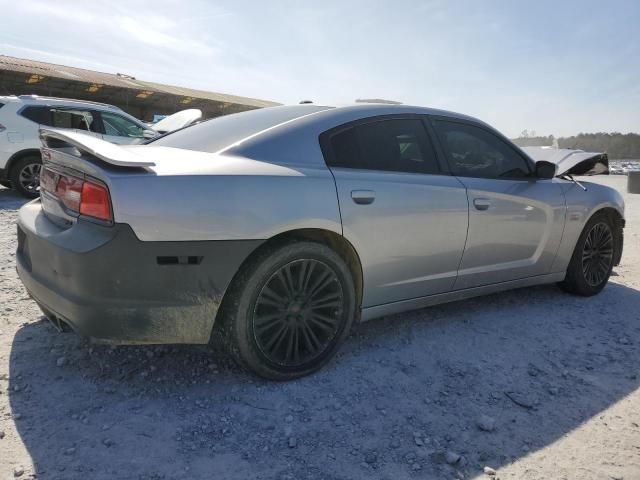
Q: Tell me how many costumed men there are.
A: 0